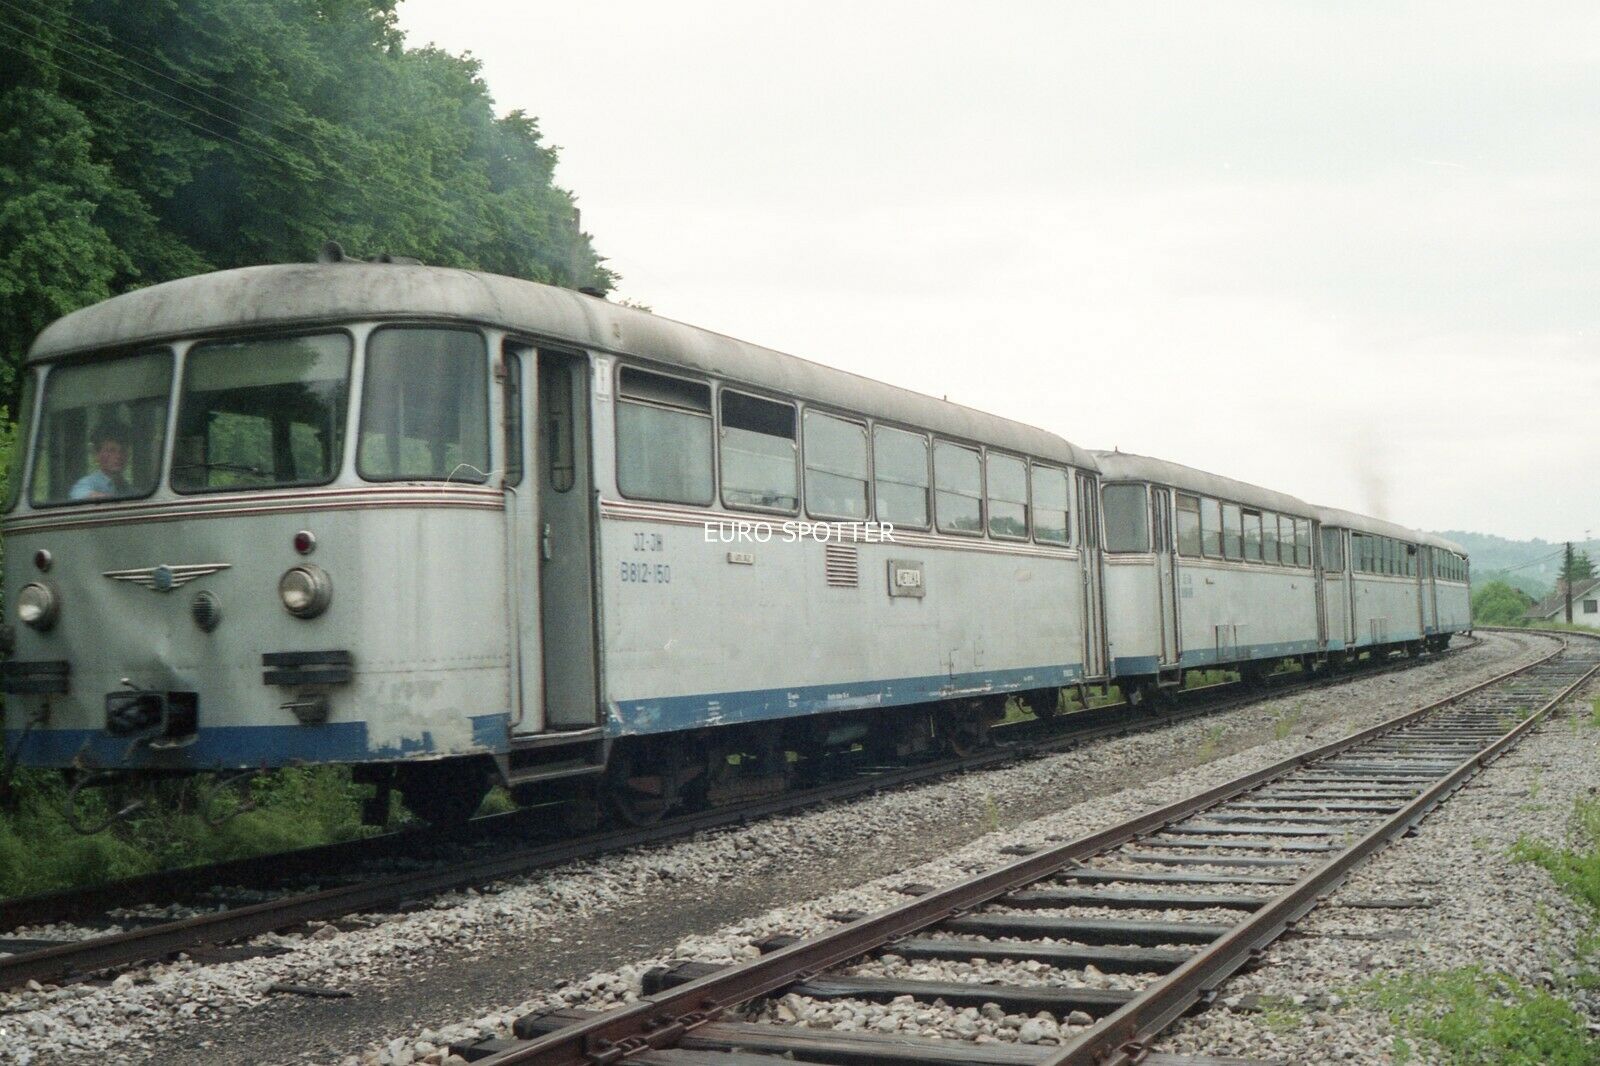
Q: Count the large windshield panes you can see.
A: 3